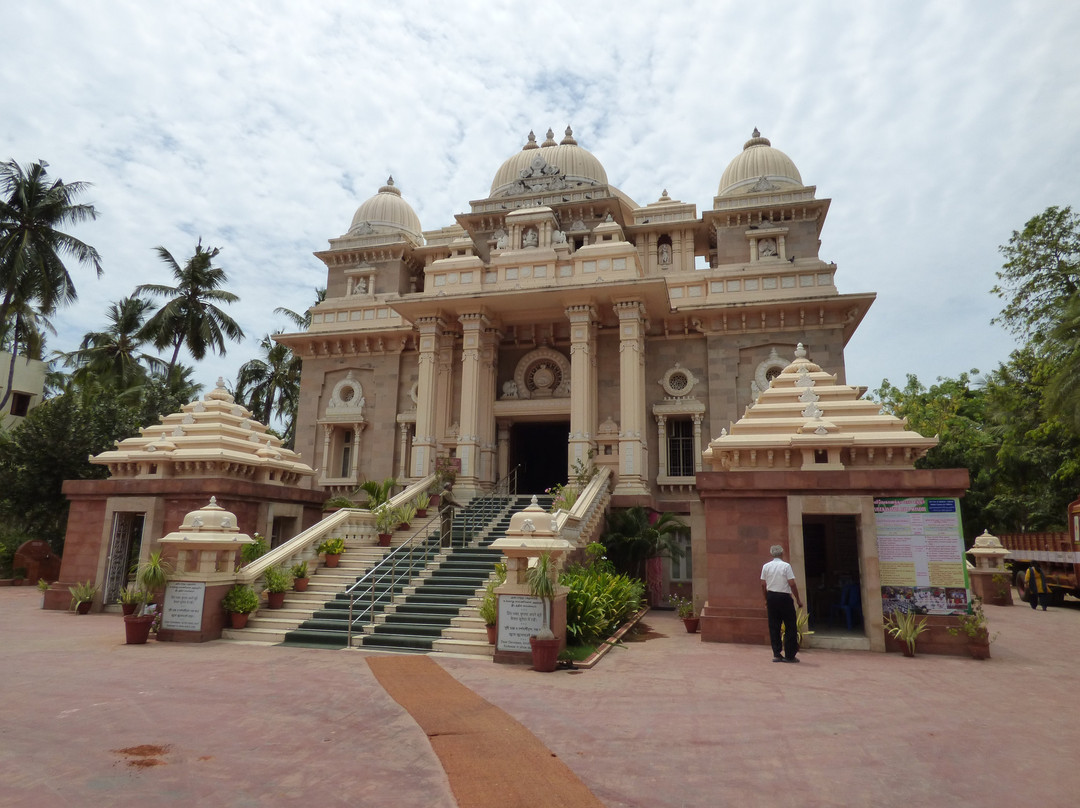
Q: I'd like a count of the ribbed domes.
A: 3